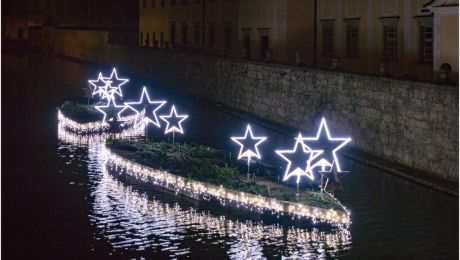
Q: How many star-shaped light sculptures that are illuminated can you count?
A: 9